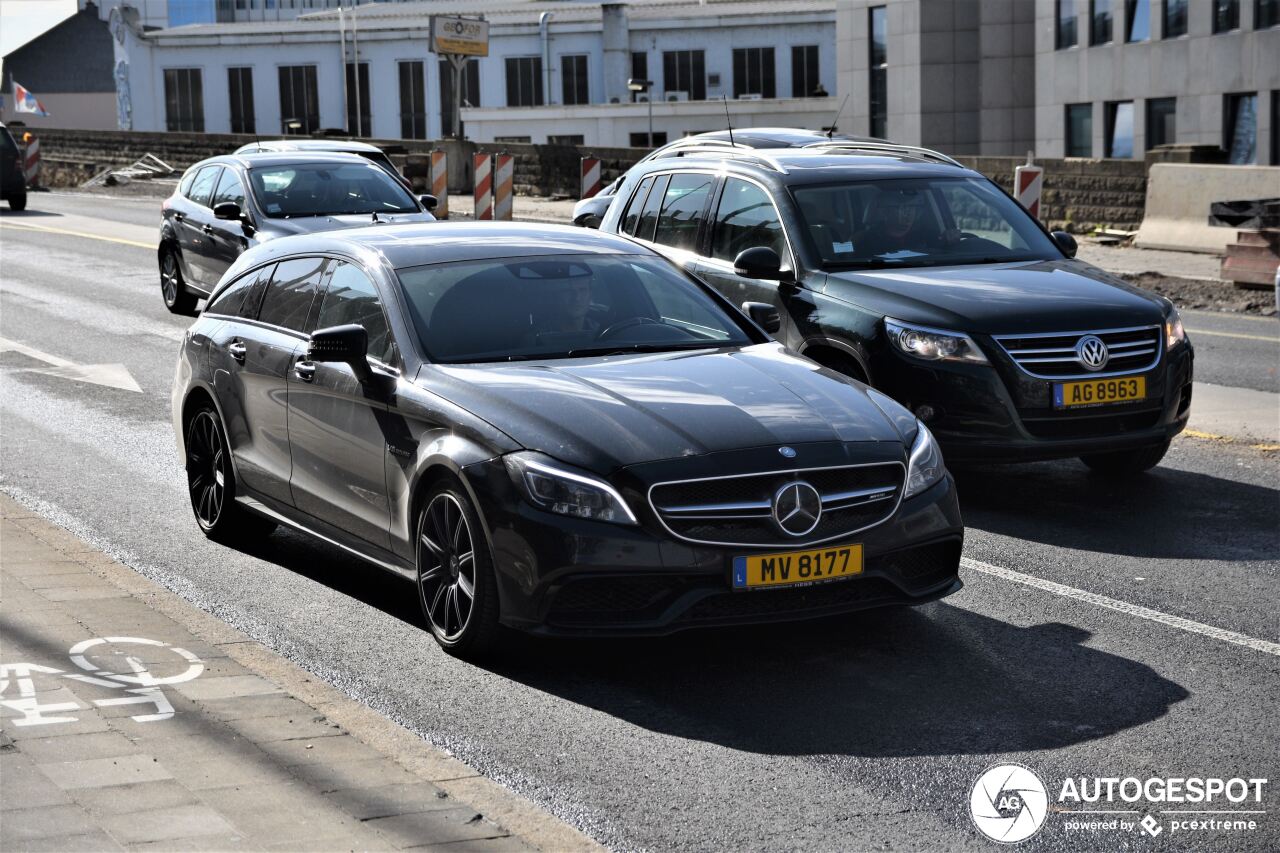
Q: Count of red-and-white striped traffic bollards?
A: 6